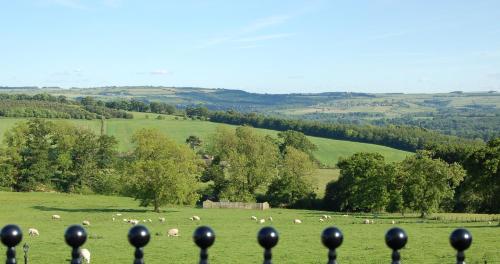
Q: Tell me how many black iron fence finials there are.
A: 8